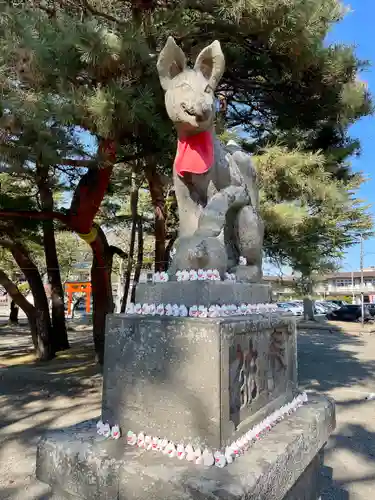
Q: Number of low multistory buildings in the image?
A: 1